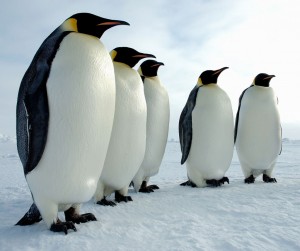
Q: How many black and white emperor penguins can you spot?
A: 5